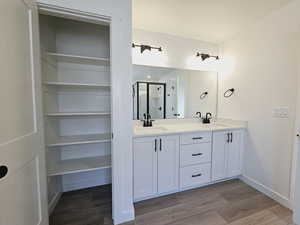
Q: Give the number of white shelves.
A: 5